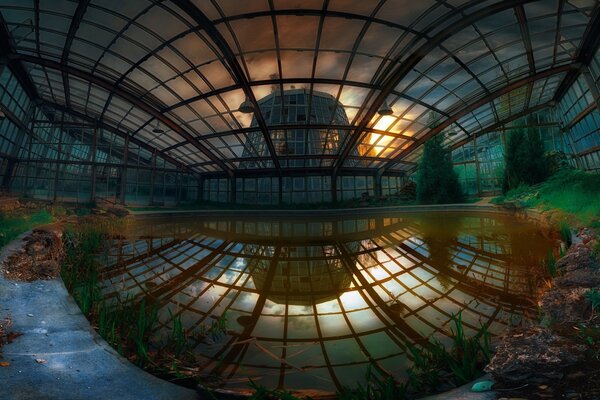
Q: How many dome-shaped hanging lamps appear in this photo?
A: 4